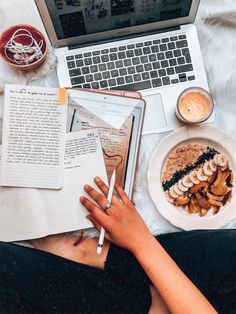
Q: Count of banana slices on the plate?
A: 11